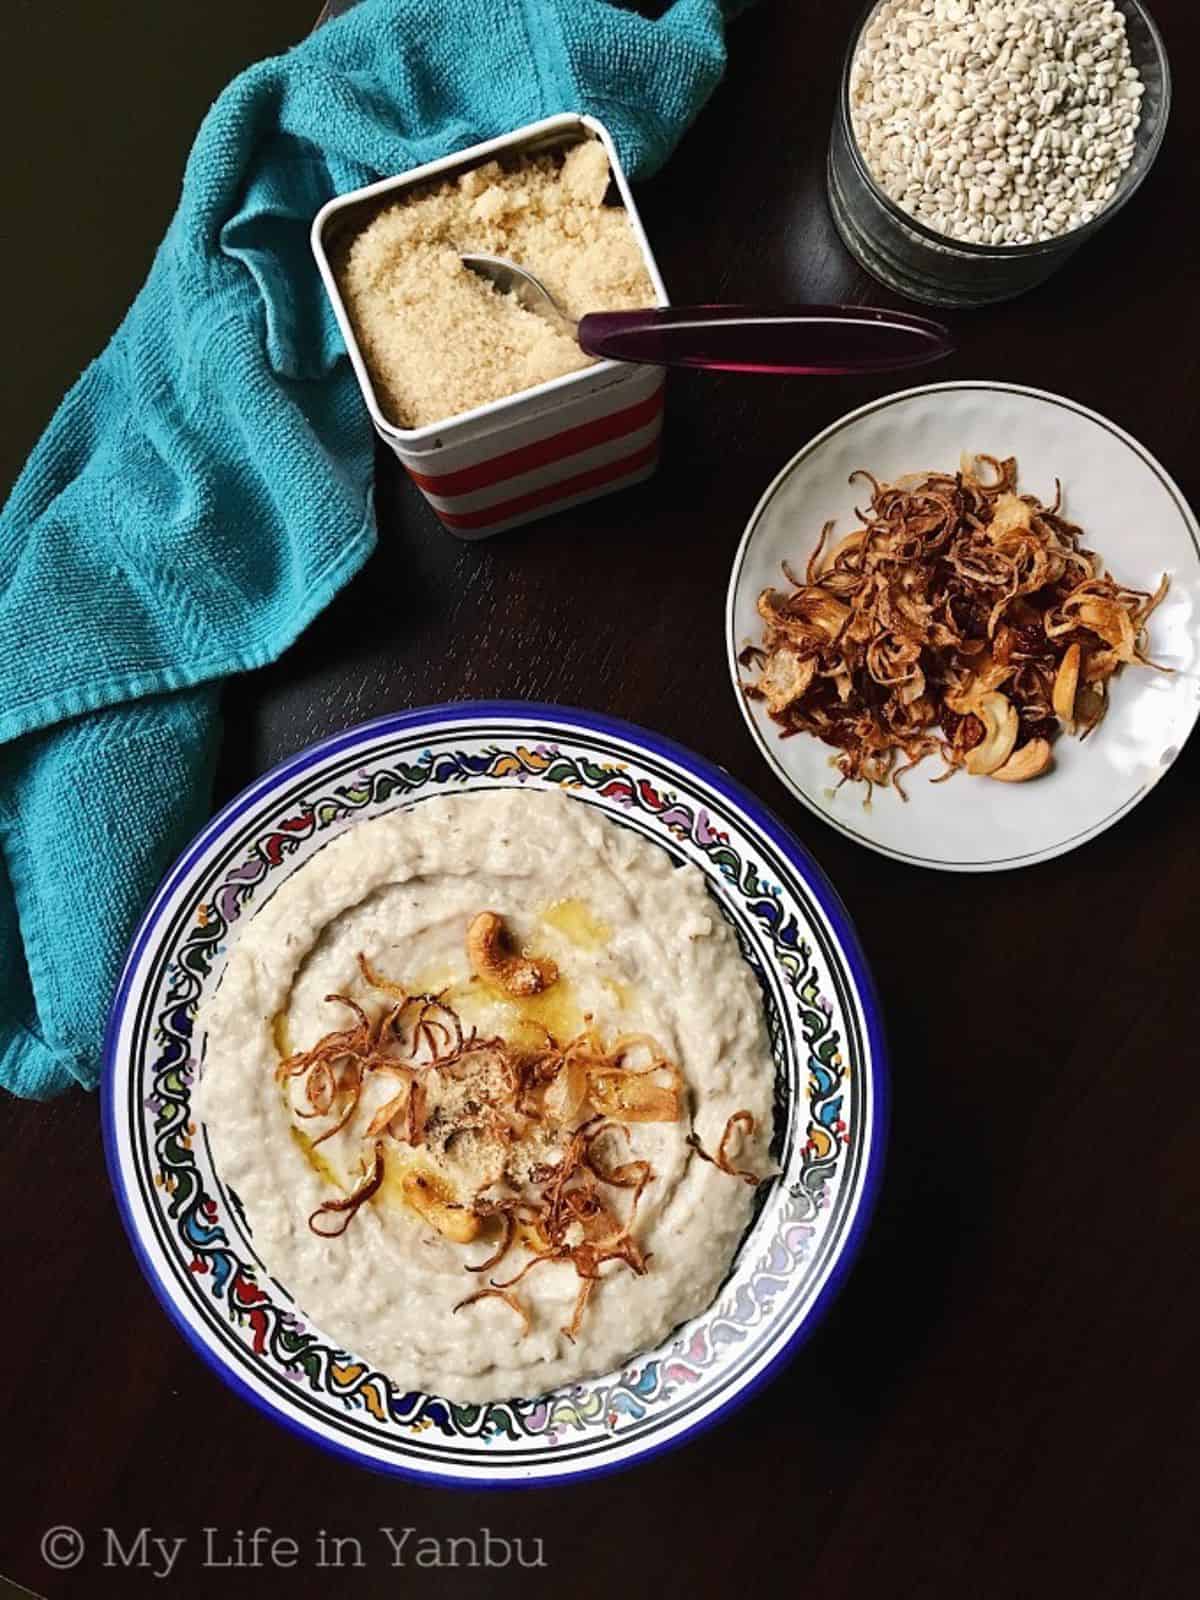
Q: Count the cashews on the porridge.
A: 2